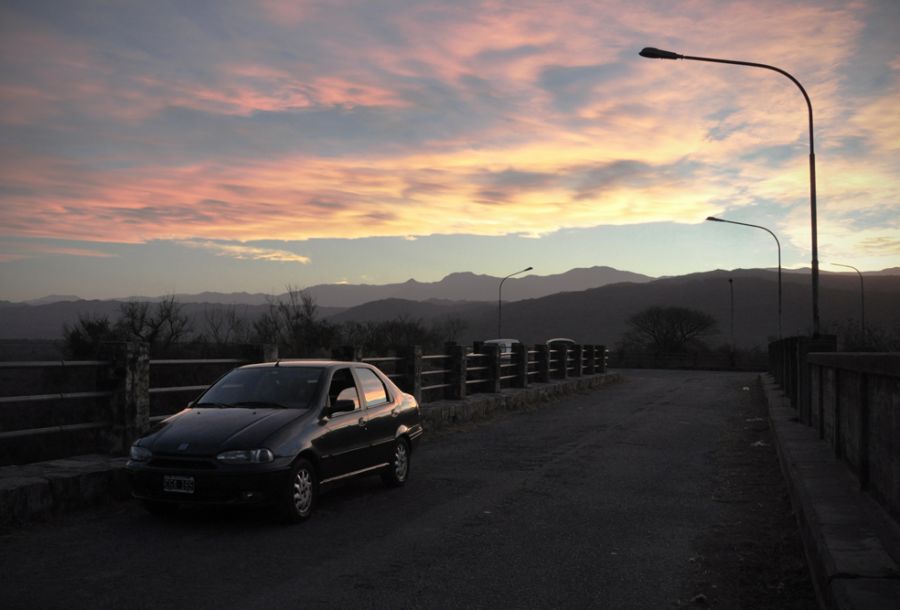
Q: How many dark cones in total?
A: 0